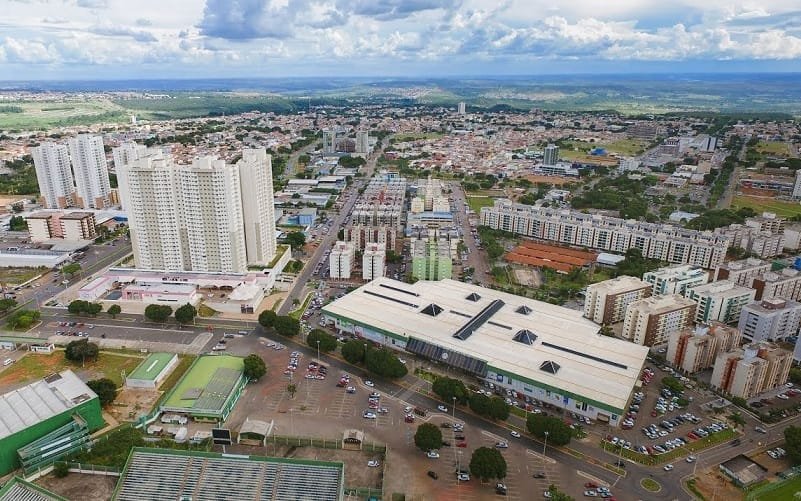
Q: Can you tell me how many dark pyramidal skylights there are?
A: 5